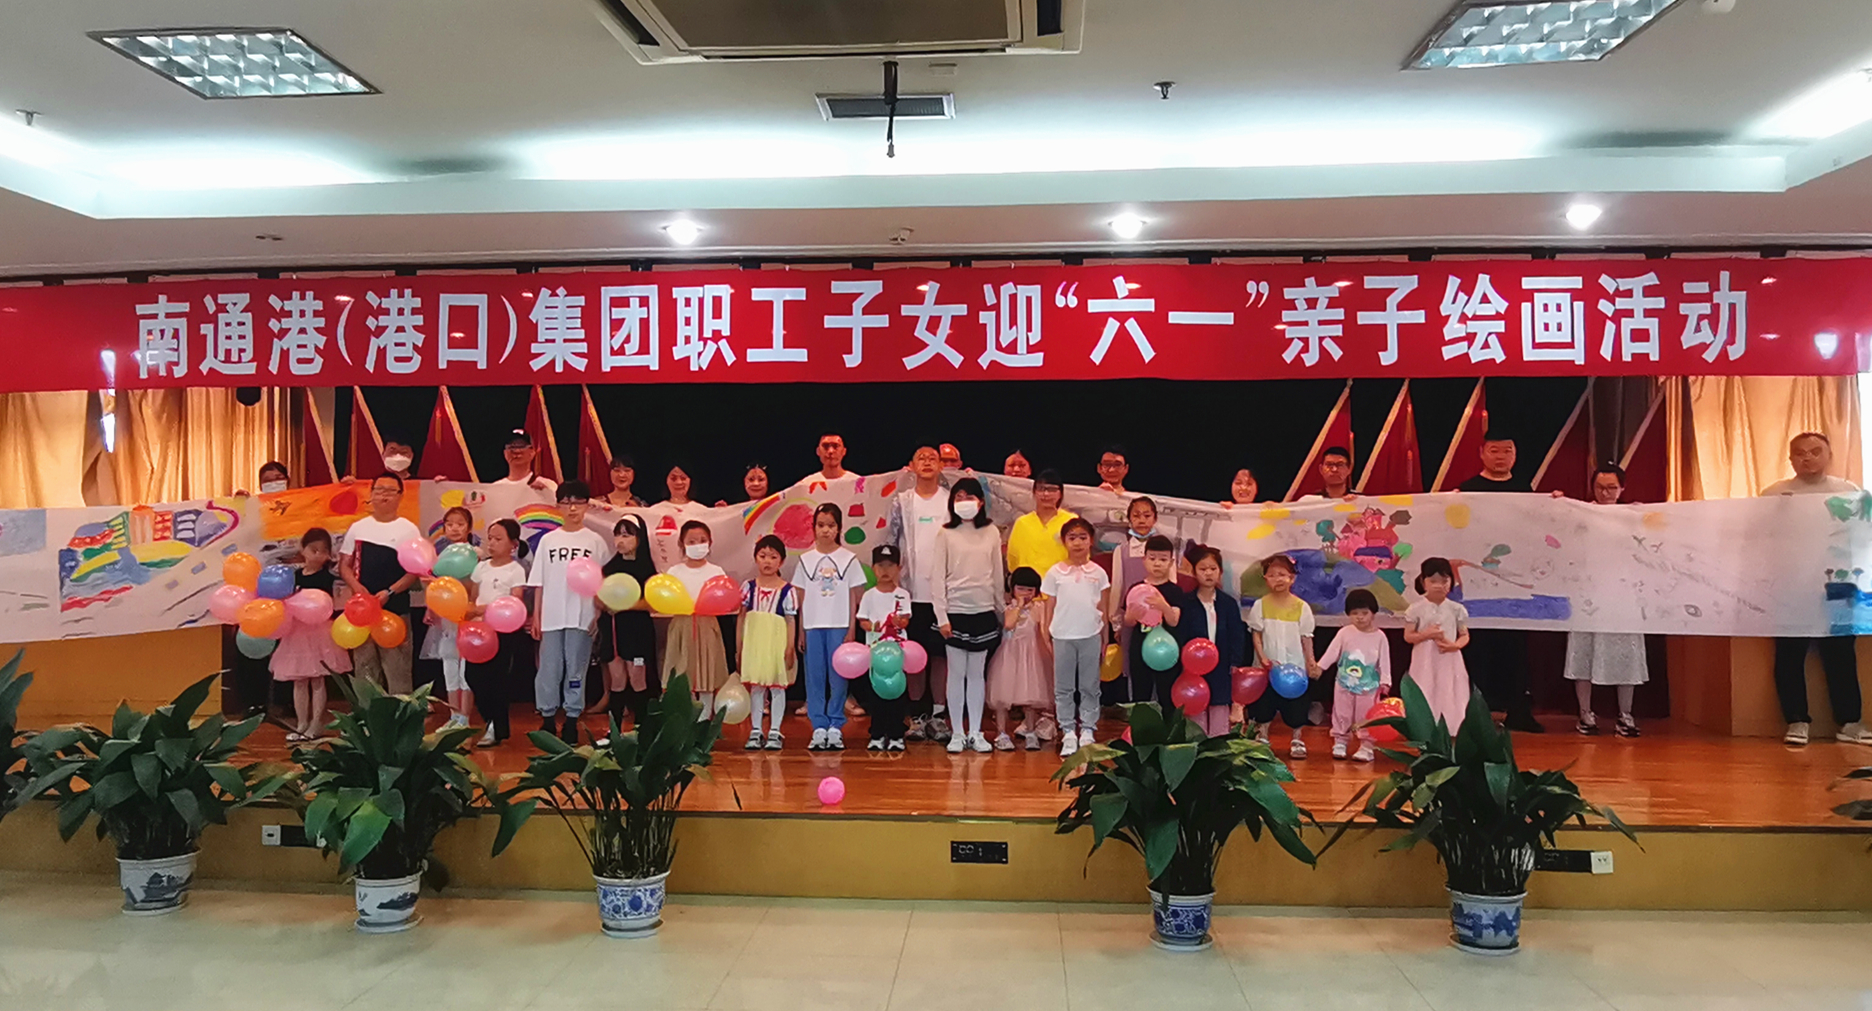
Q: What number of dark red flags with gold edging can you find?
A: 10